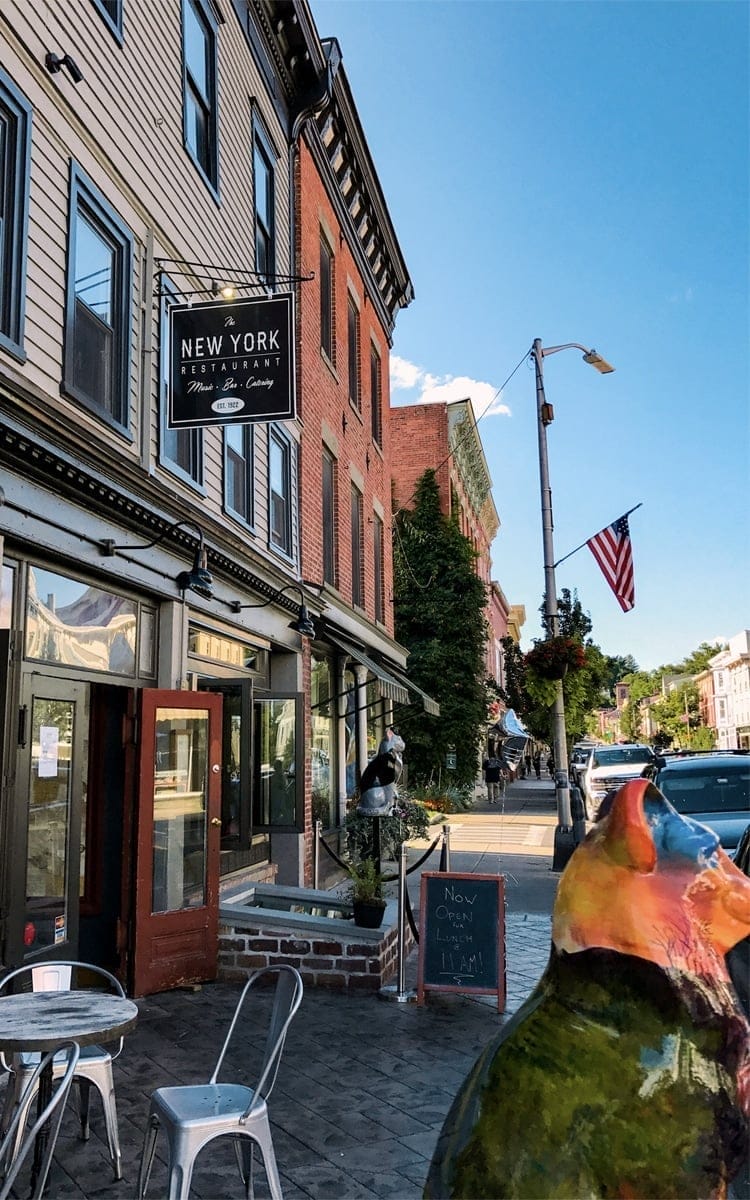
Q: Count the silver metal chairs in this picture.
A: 3